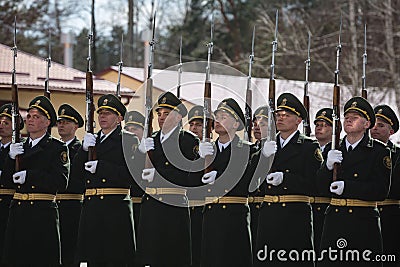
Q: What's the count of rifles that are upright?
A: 12